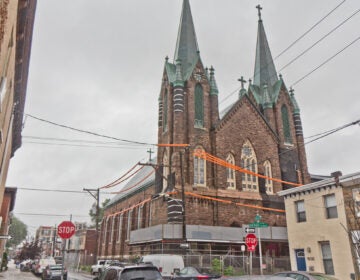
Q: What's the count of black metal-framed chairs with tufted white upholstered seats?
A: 0